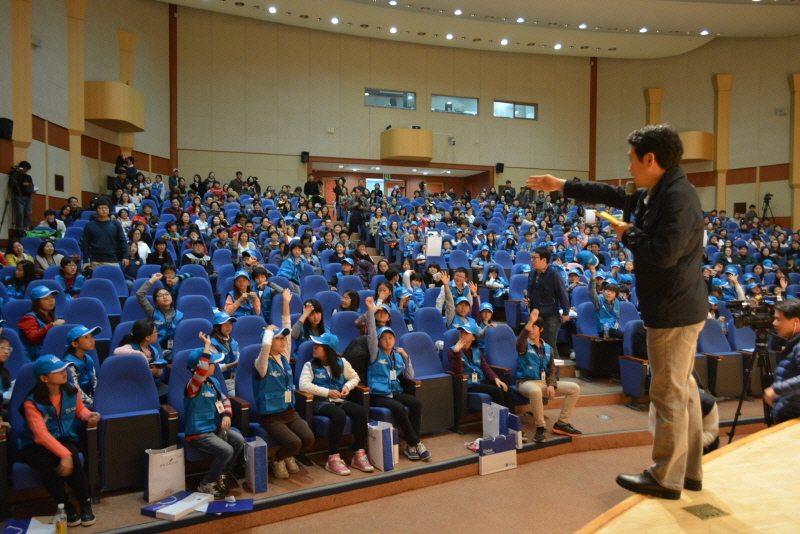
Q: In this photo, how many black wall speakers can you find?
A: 3